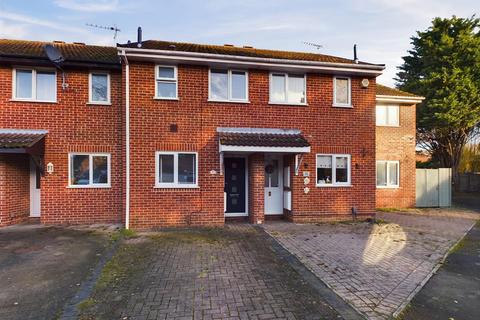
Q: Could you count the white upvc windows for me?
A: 11